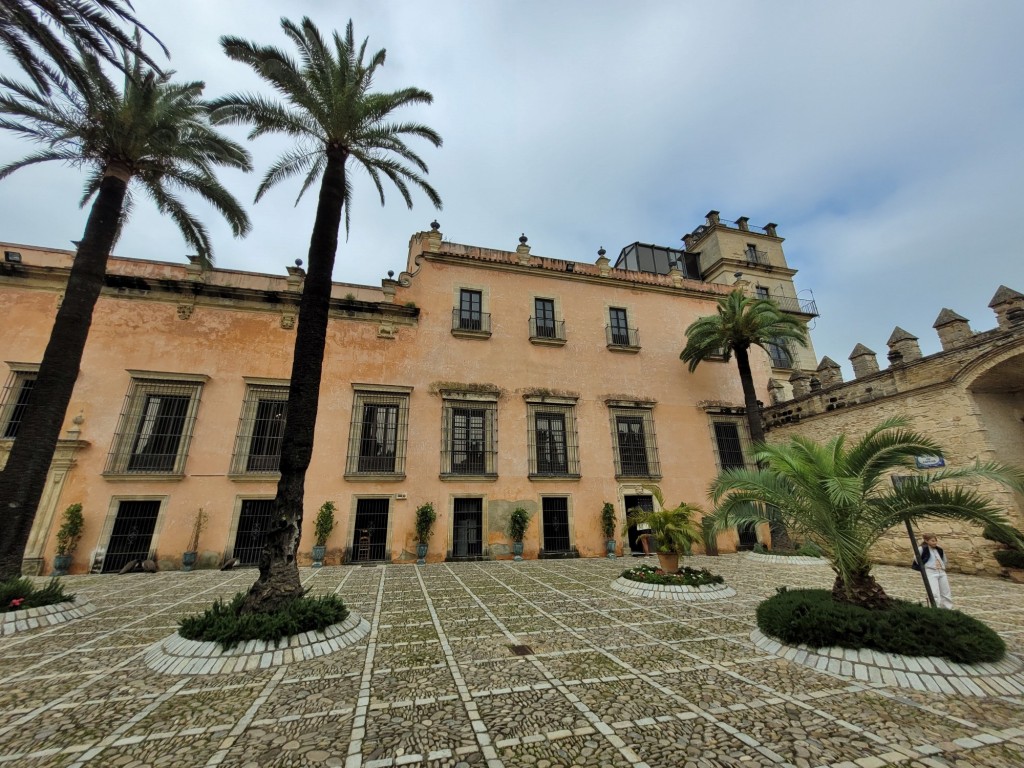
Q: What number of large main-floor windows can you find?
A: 8